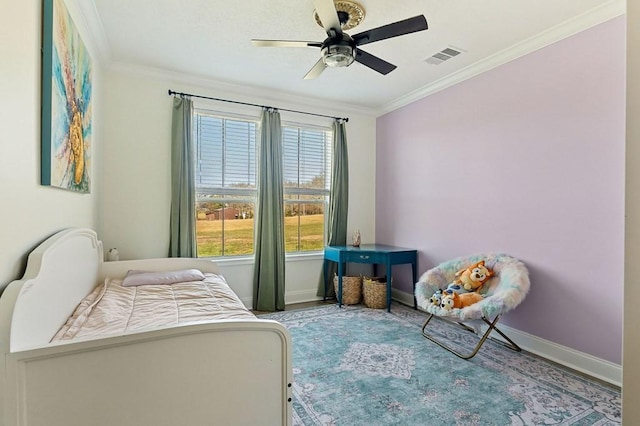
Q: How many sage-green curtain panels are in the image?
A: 3